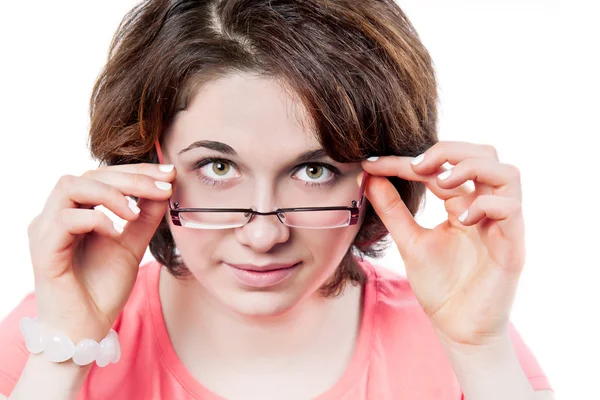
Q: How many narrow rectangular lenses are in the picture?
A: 2